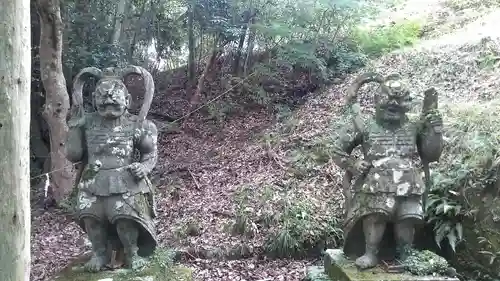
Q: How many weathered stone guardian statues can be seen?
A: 2